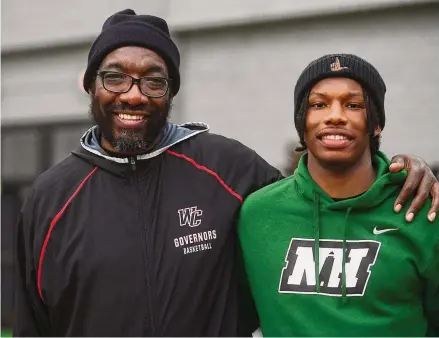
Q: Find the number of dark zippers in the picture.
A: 1